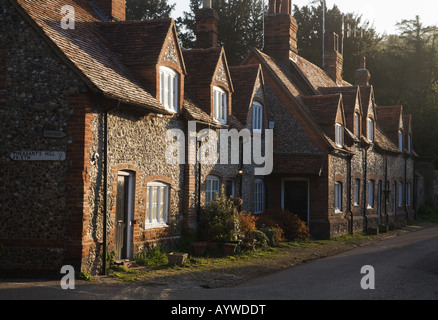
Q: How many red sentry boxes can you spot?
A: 0